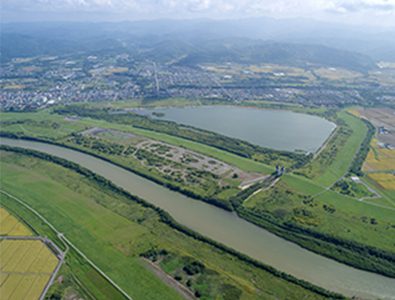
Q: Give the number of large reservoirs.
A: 1